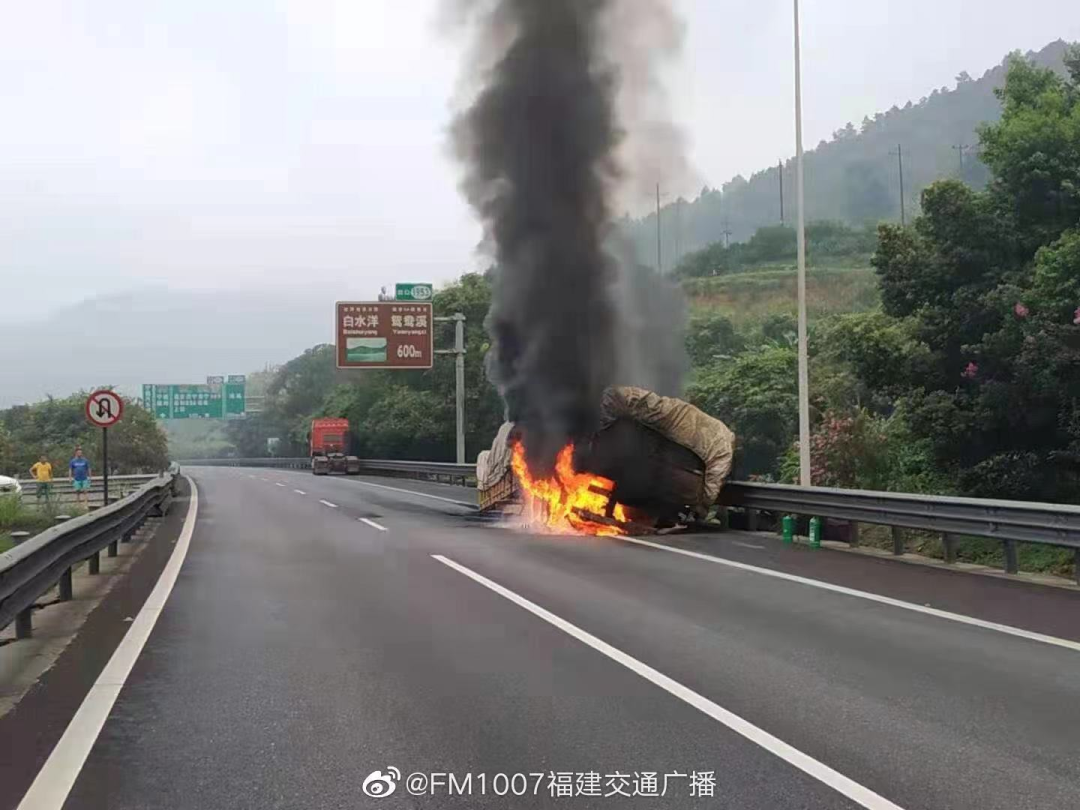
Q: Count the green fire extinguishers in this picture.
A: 2